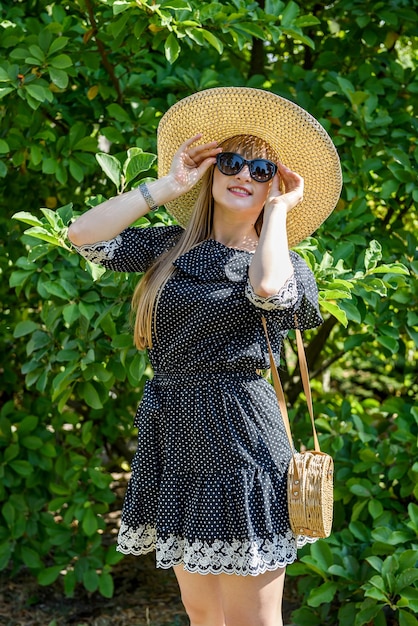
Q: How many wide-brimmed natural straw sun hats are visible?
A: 1